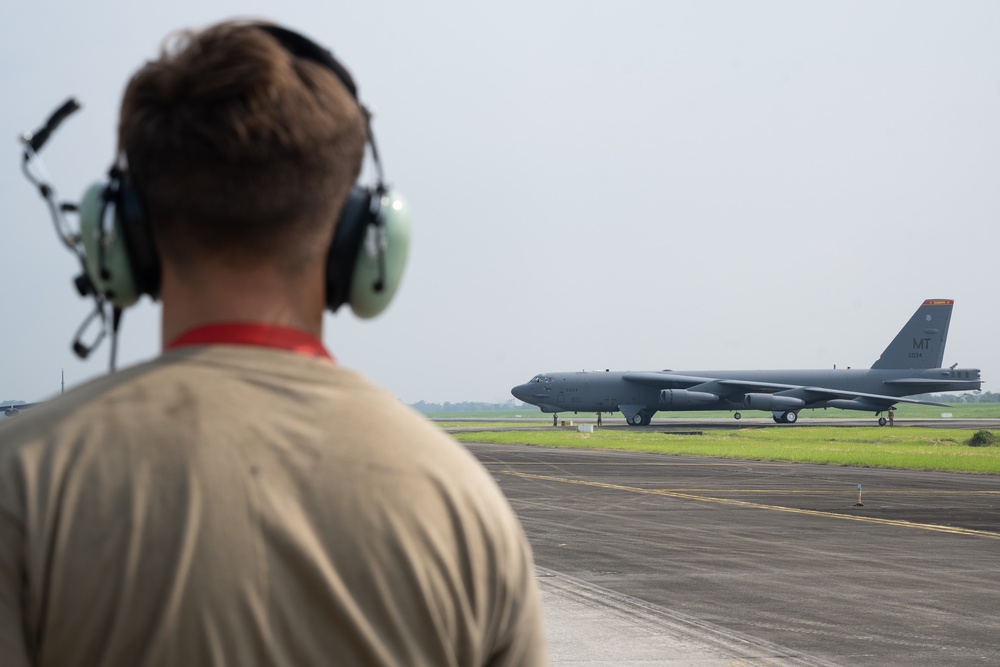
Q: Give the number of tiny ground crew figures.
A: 3